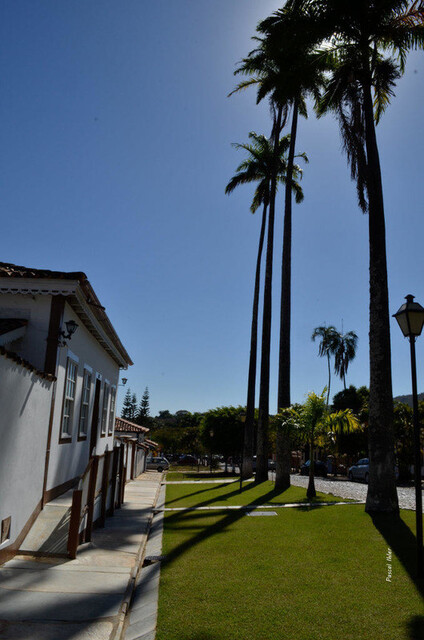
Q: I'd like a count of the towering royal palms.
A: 4